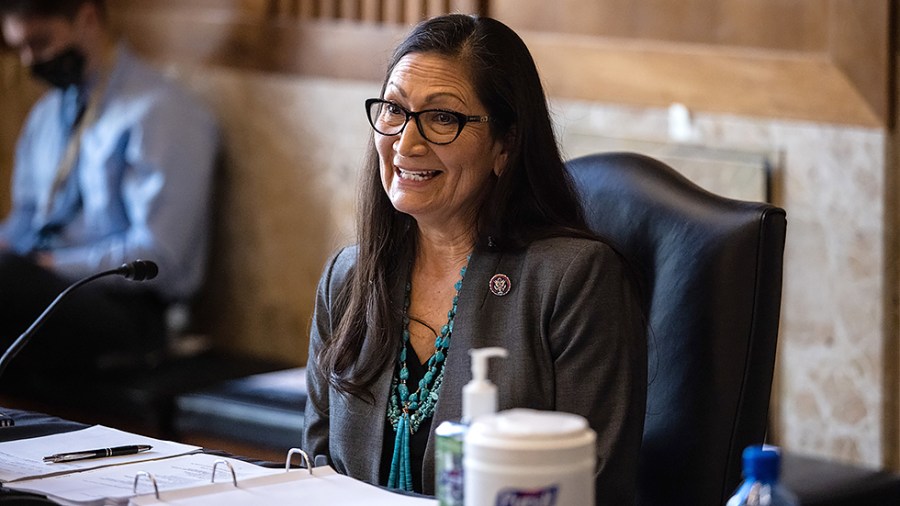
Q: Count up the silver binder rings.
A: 3